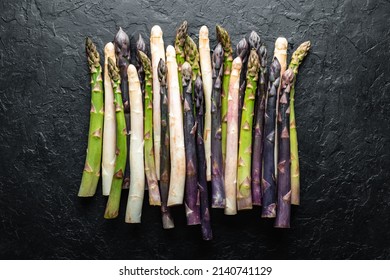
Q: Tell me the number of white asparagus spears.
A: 7